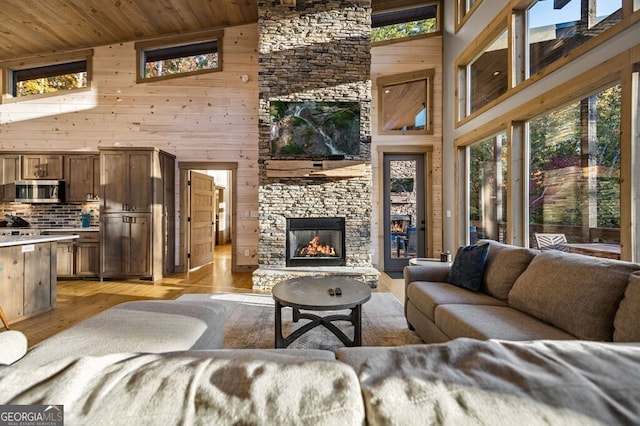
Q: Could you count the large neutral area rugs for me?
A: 1